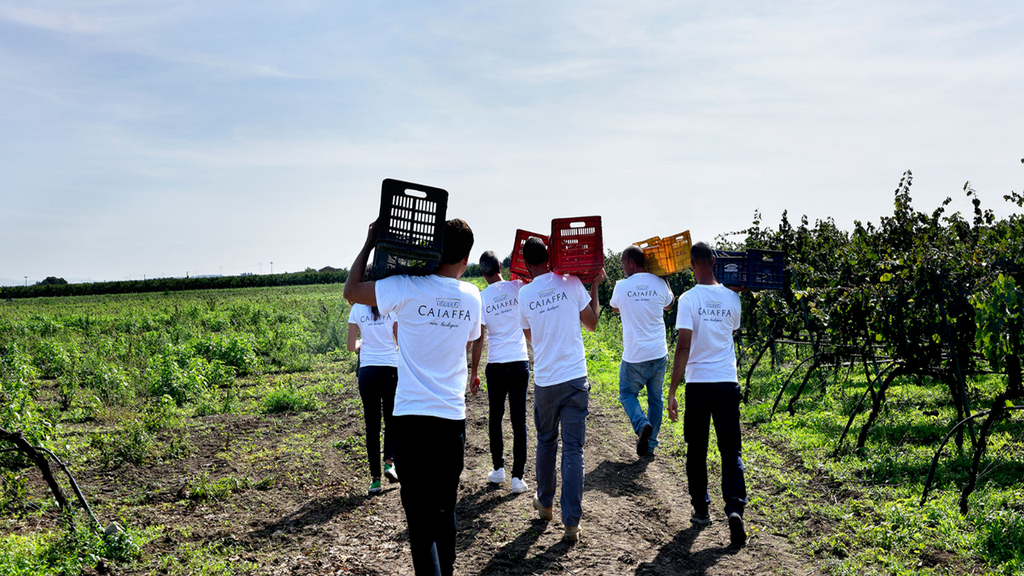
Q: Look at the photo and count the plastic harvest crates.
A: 5